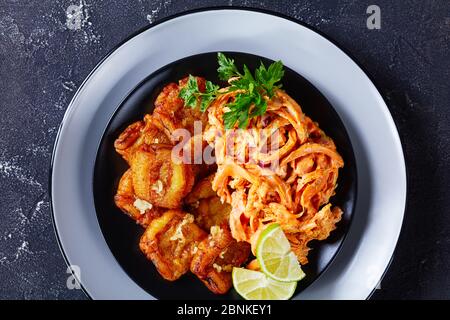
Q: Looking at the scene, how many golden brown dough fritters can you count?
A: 7